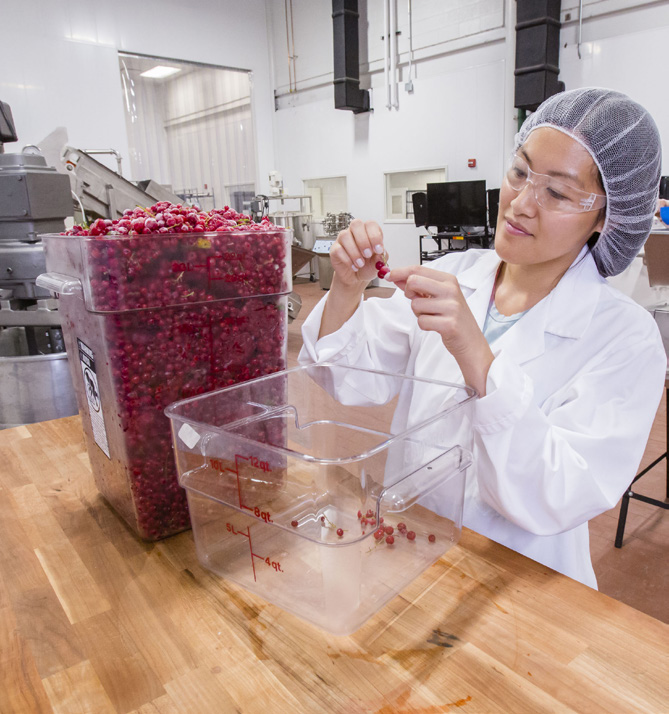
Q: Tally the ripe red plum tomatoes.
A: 0